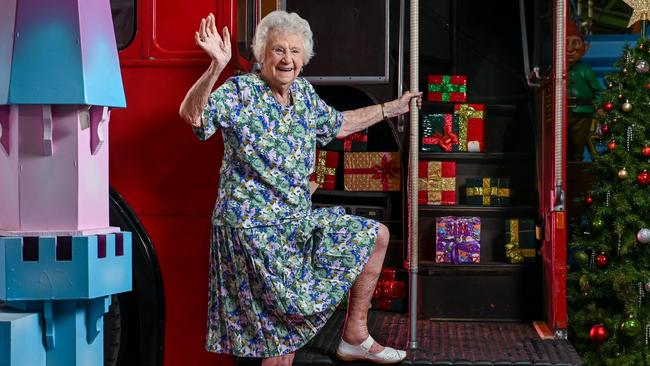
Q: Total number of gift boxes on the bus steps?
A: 7